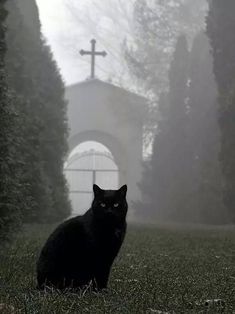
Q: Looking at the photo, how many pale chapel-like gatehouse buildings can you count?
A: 1